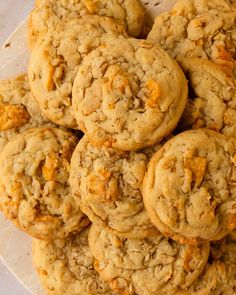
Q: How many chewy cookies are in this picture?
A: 12